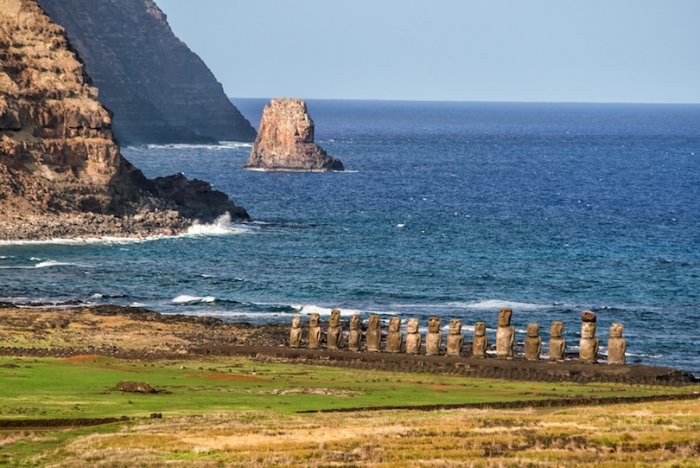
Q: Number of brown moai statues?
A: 15